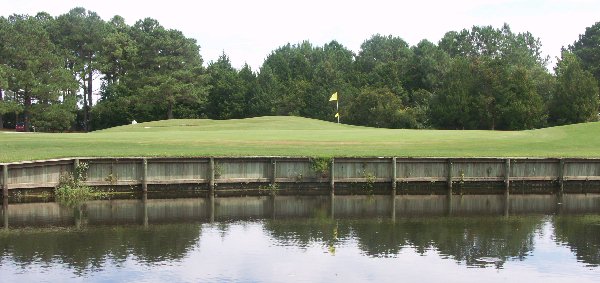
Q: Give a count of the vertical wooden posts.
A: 10